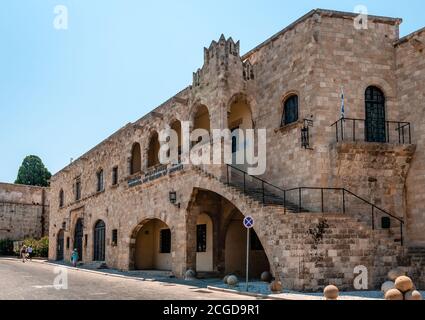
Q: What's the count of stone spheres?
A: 11